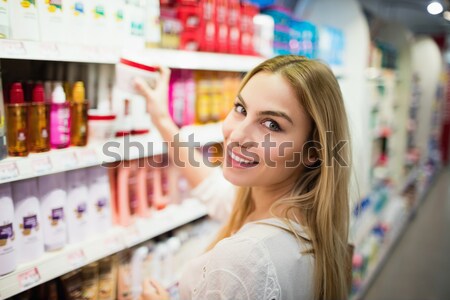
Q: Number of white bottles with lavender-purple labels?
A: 5